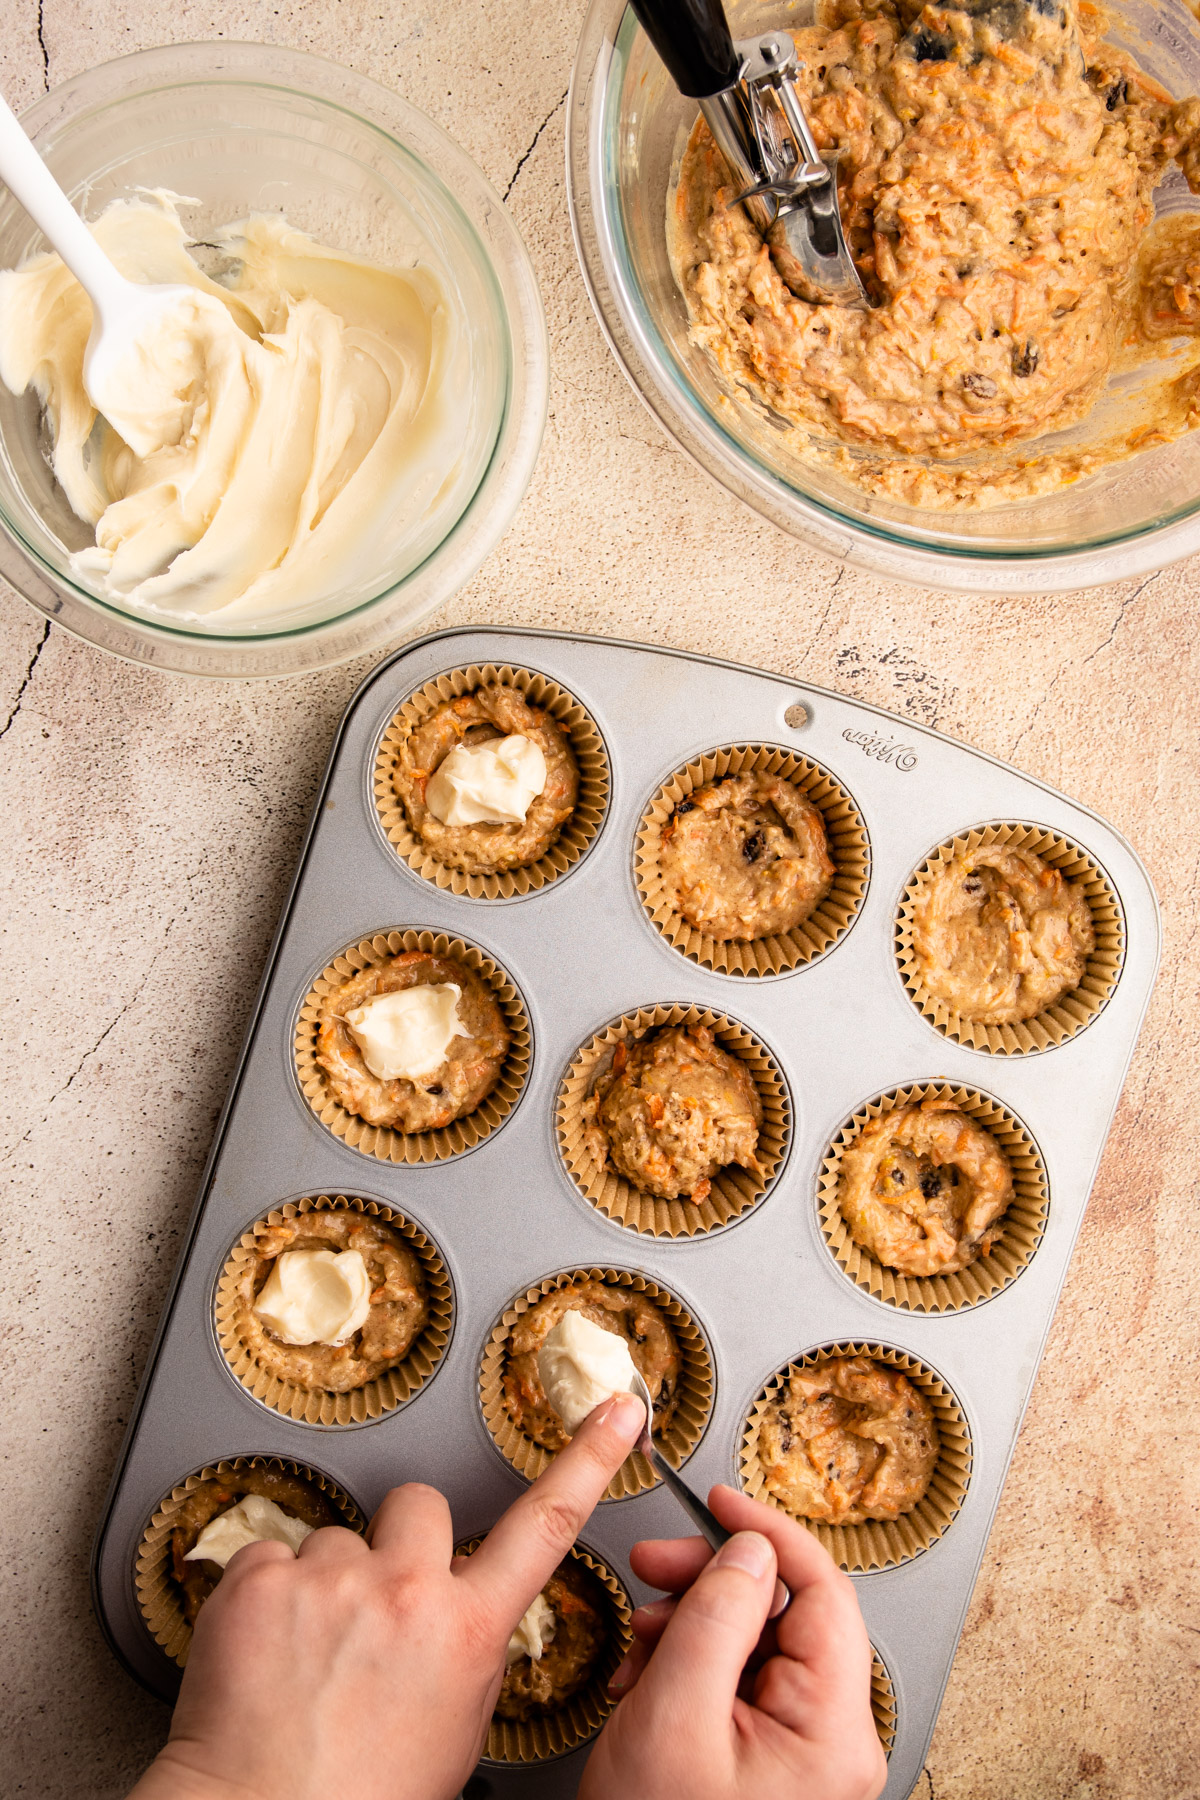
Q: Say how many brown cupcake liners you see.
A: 12